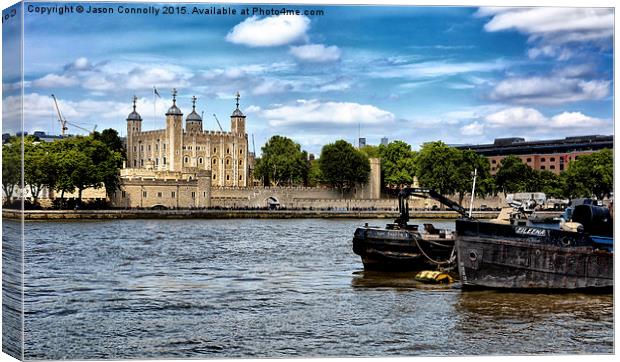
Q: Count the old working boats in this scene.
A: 2